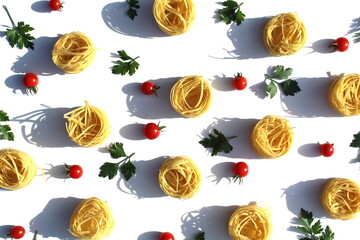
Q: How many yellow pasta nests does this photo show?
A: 12